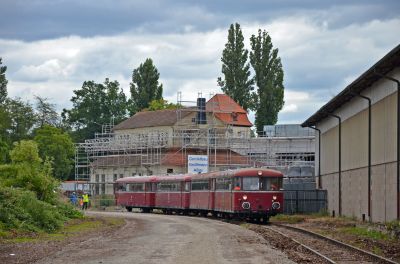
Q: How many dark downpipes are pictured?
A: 4